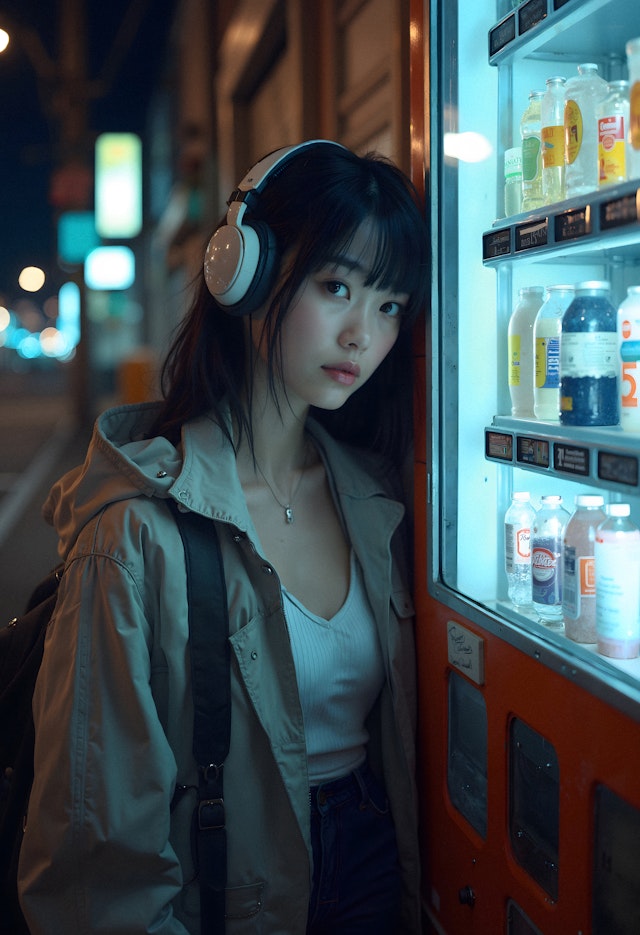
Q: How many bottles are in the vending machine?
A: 14